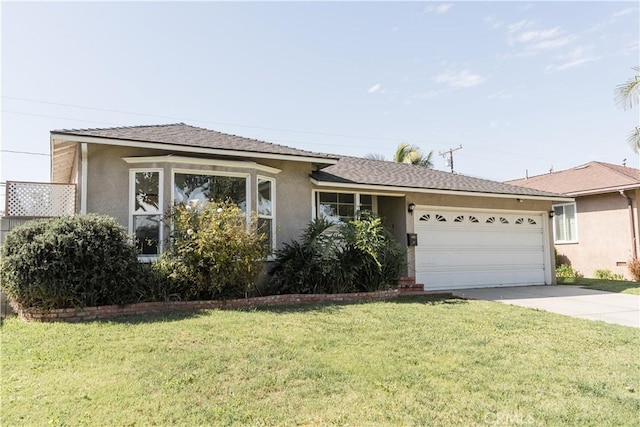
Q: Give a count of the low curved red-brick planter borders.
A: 1